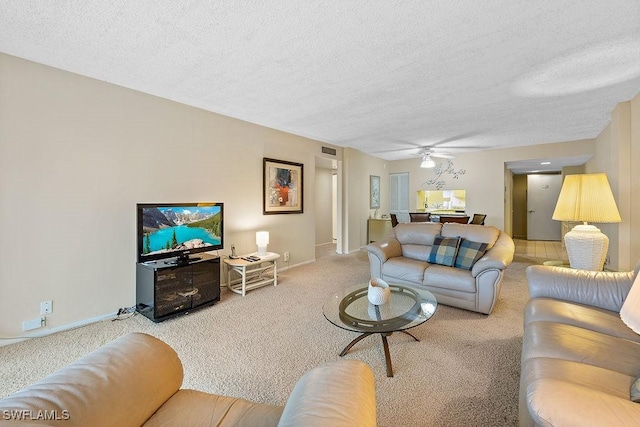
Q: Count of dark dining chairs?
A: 4